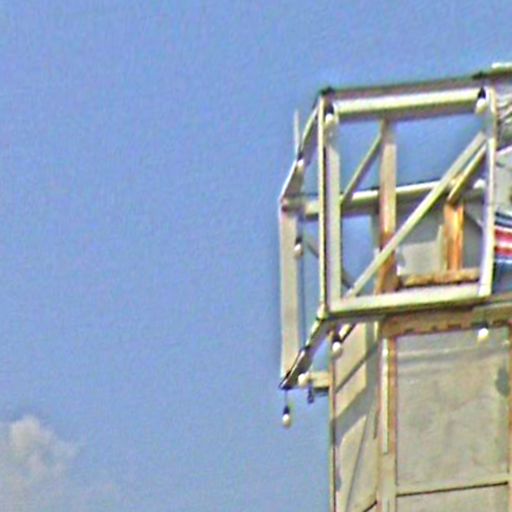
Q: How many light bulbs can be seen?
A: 8